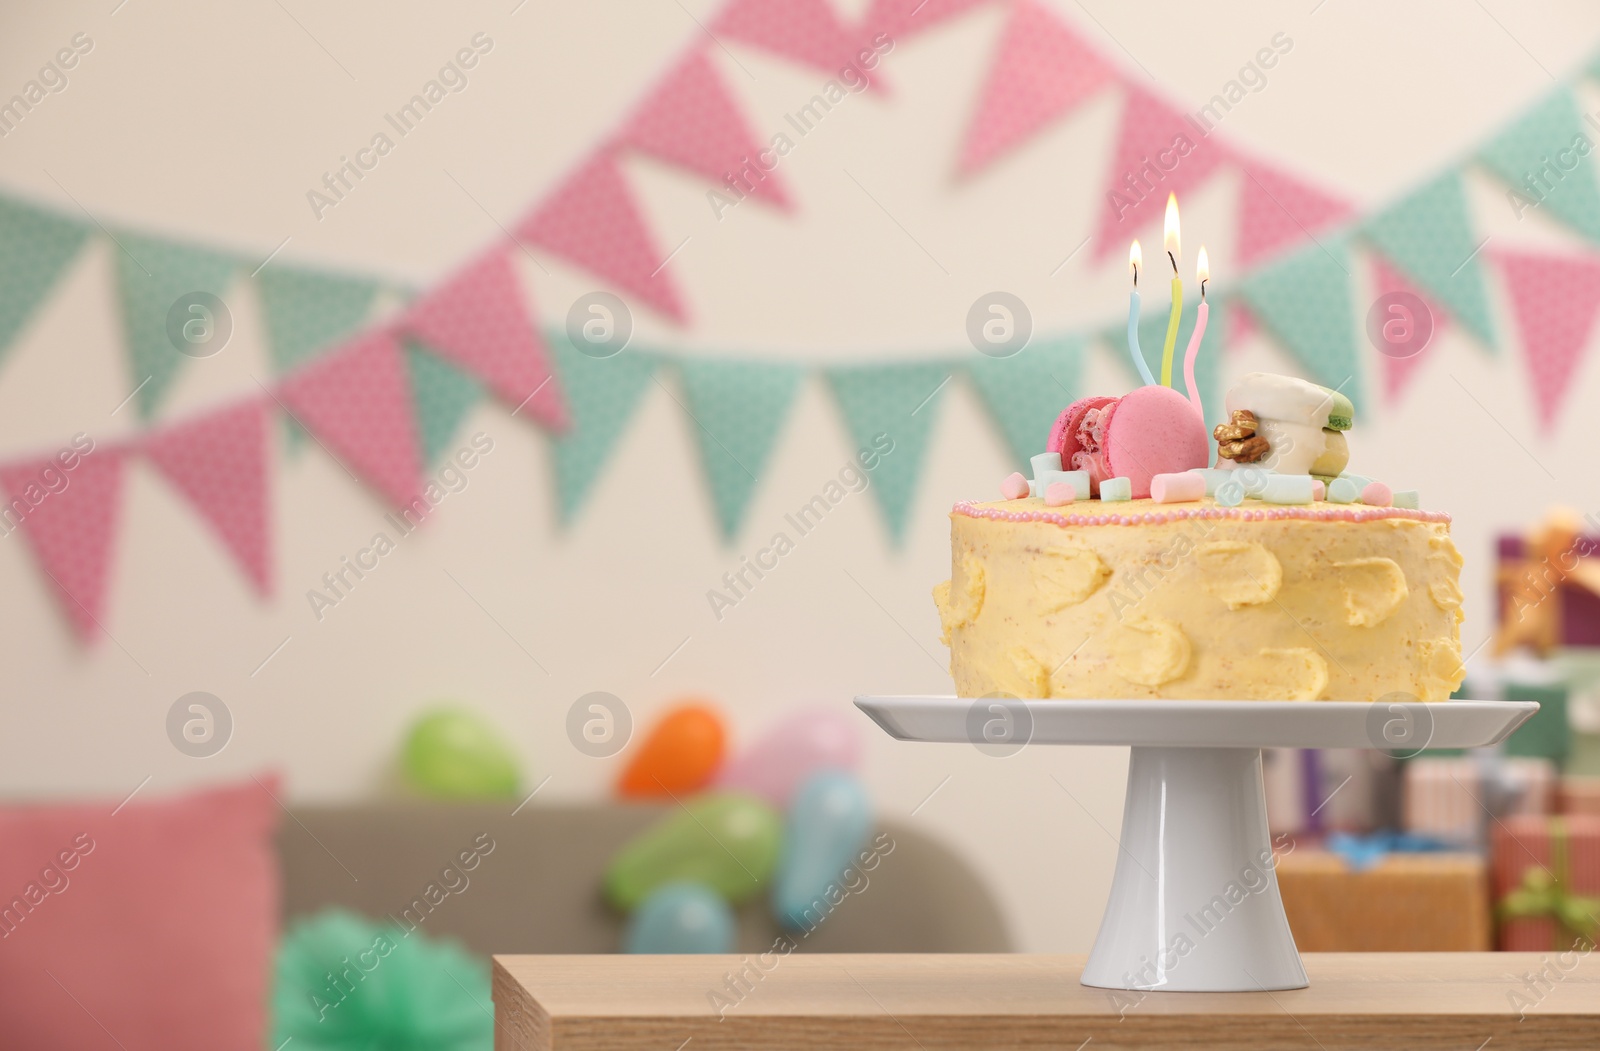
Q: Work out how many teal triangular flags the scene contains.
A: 13